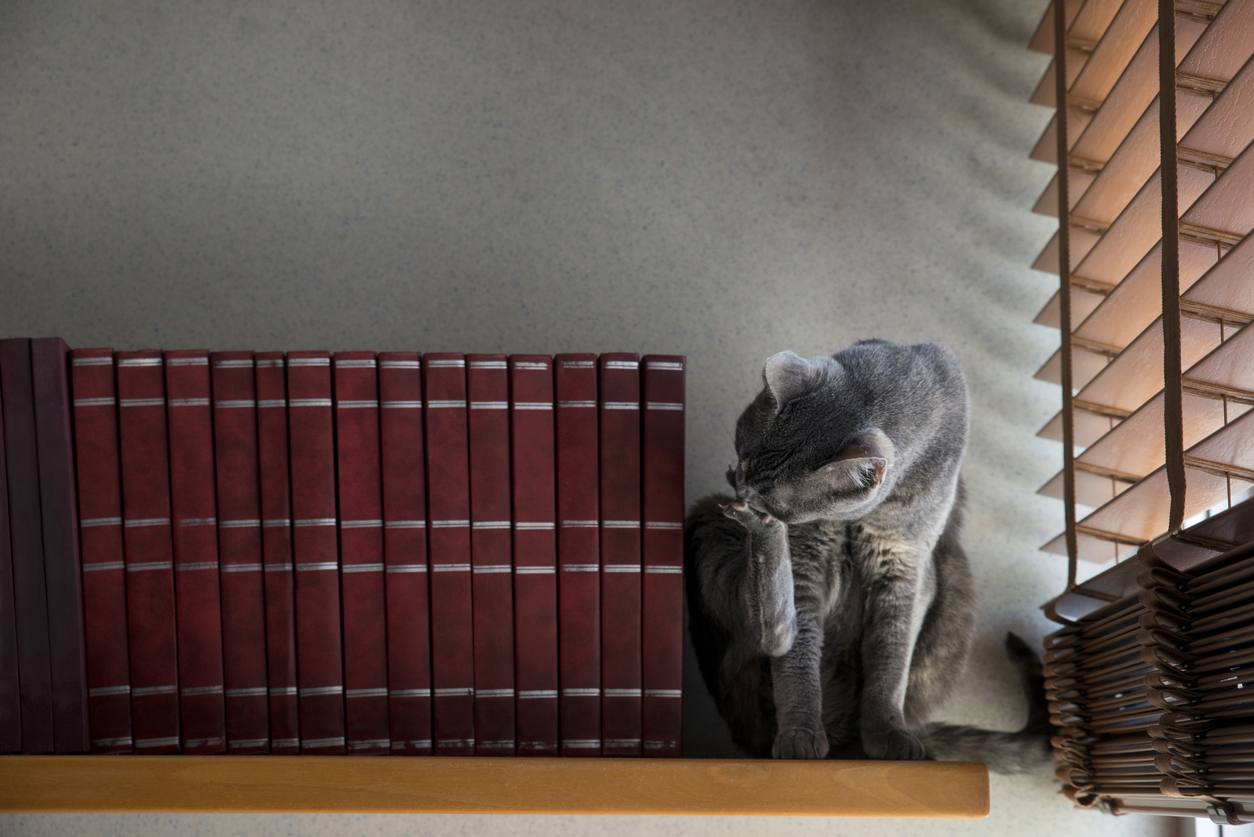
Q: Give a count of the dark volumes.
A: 3